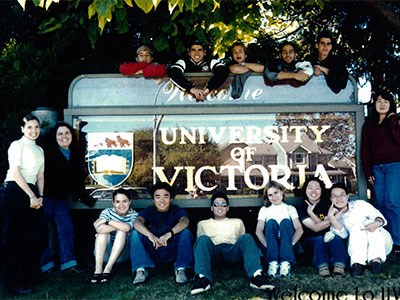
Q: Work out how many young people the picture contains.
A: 14